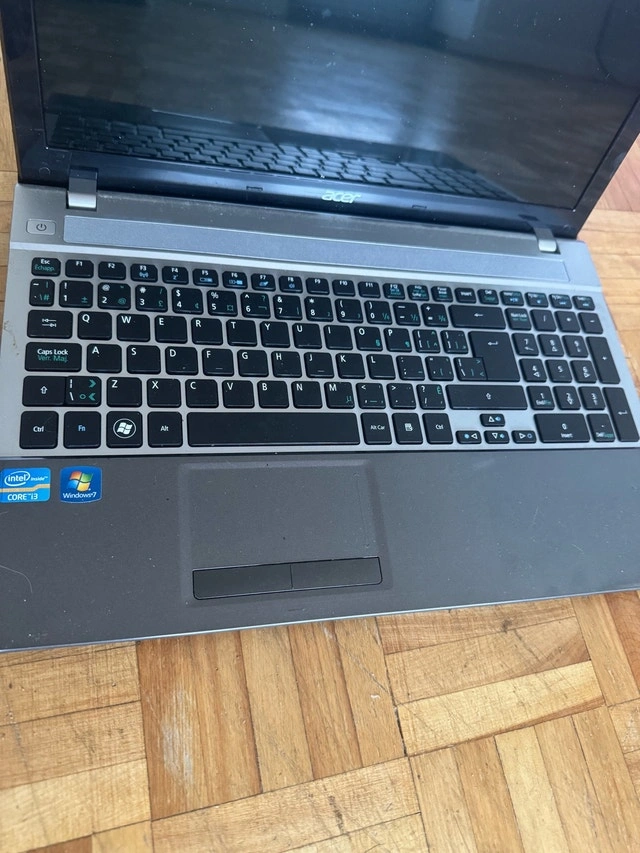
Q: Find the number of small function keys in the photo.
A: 12